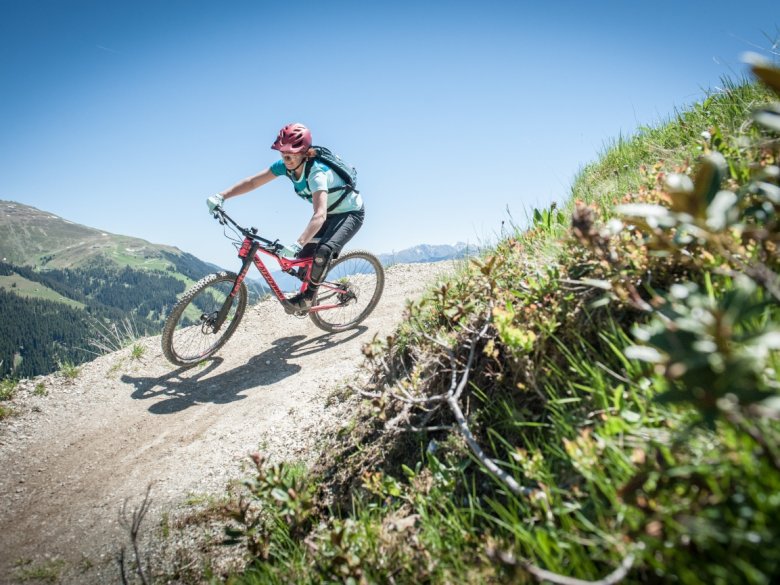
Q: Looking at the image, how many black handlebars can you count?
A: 1